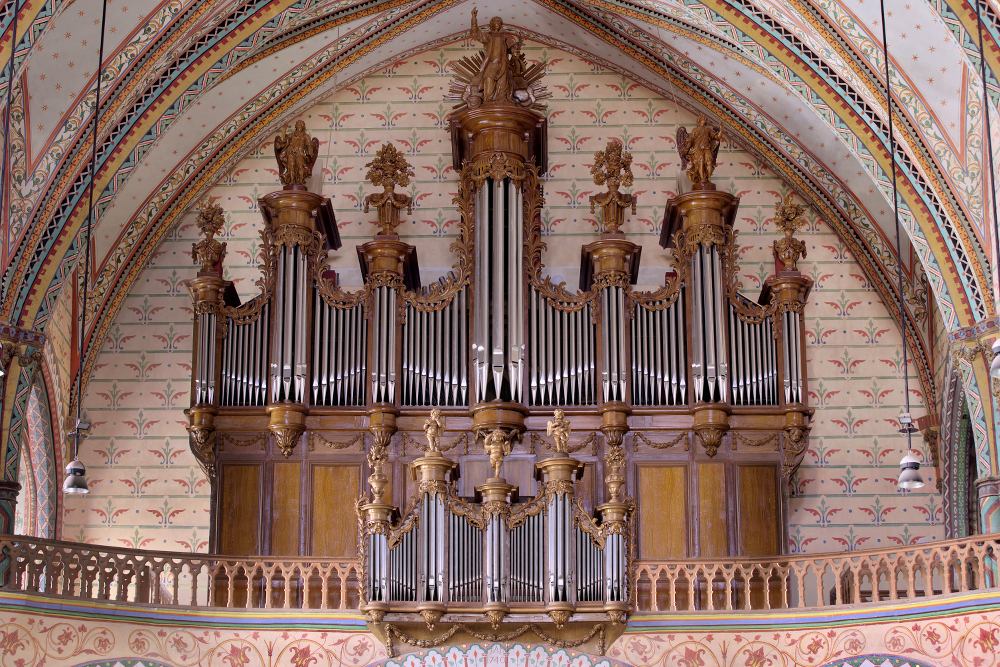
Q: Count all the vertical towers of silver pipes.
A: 12